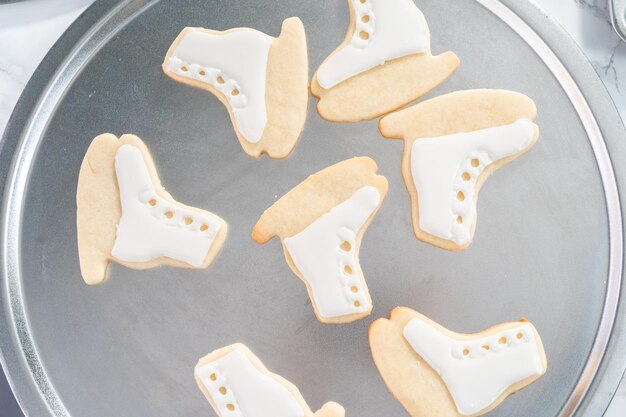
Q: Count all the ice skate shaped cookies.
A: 7